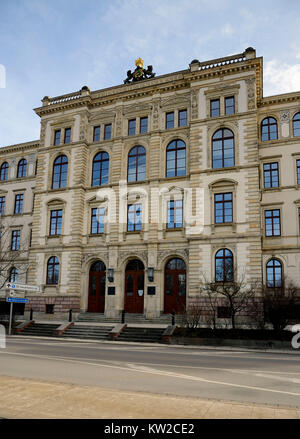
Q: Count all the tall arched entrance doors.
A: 3